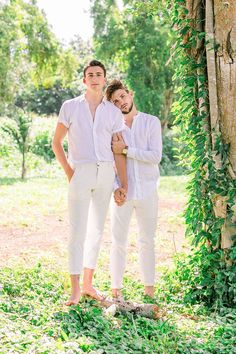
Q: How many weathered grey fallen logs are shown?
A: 1